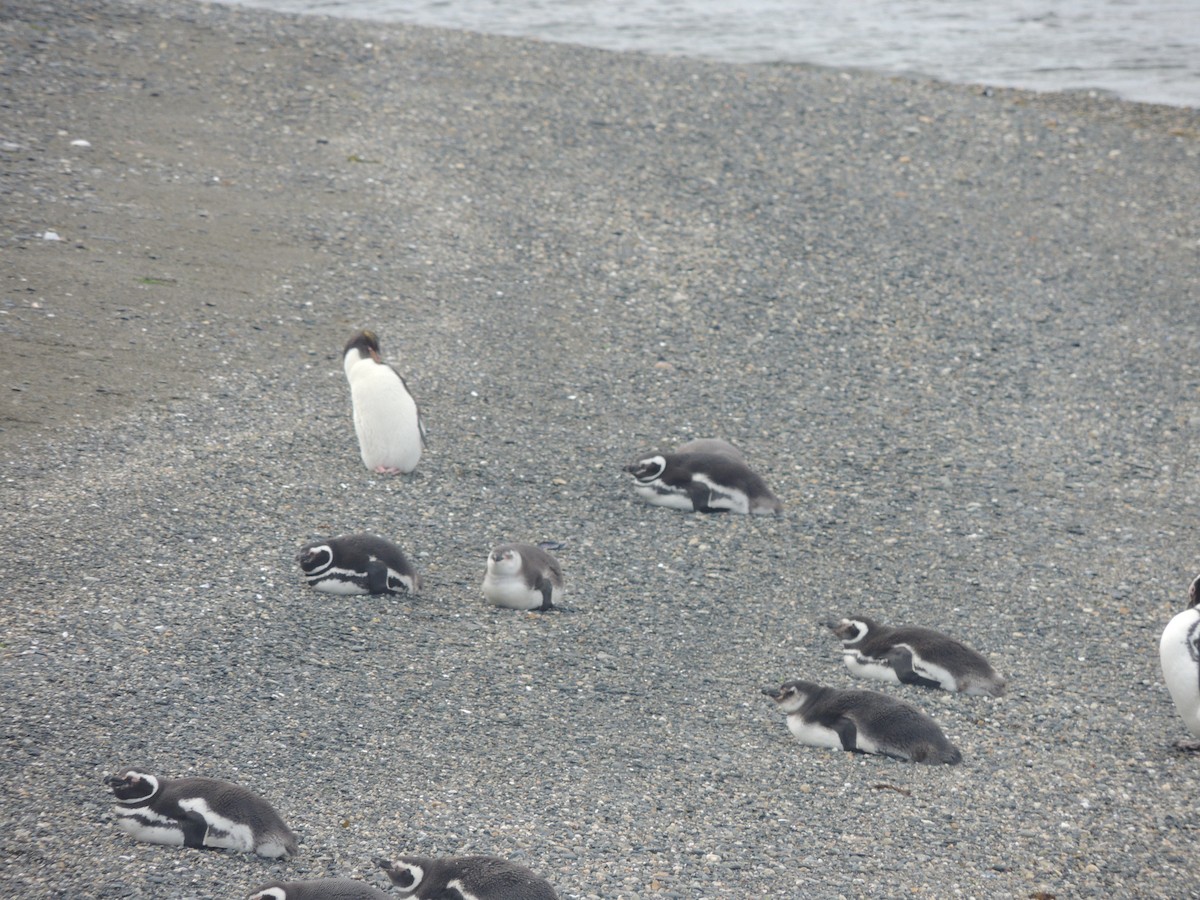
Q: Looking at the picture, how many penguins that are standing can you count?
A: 2